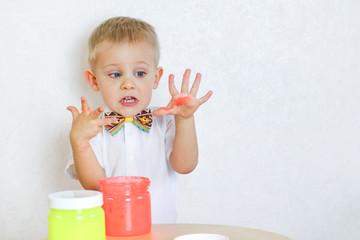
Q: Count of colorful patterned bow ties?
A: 1